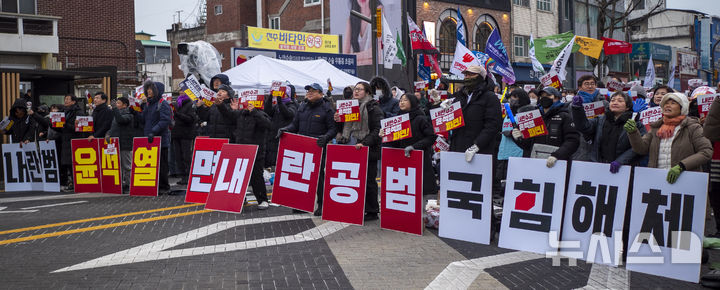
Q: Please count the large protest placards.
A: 15